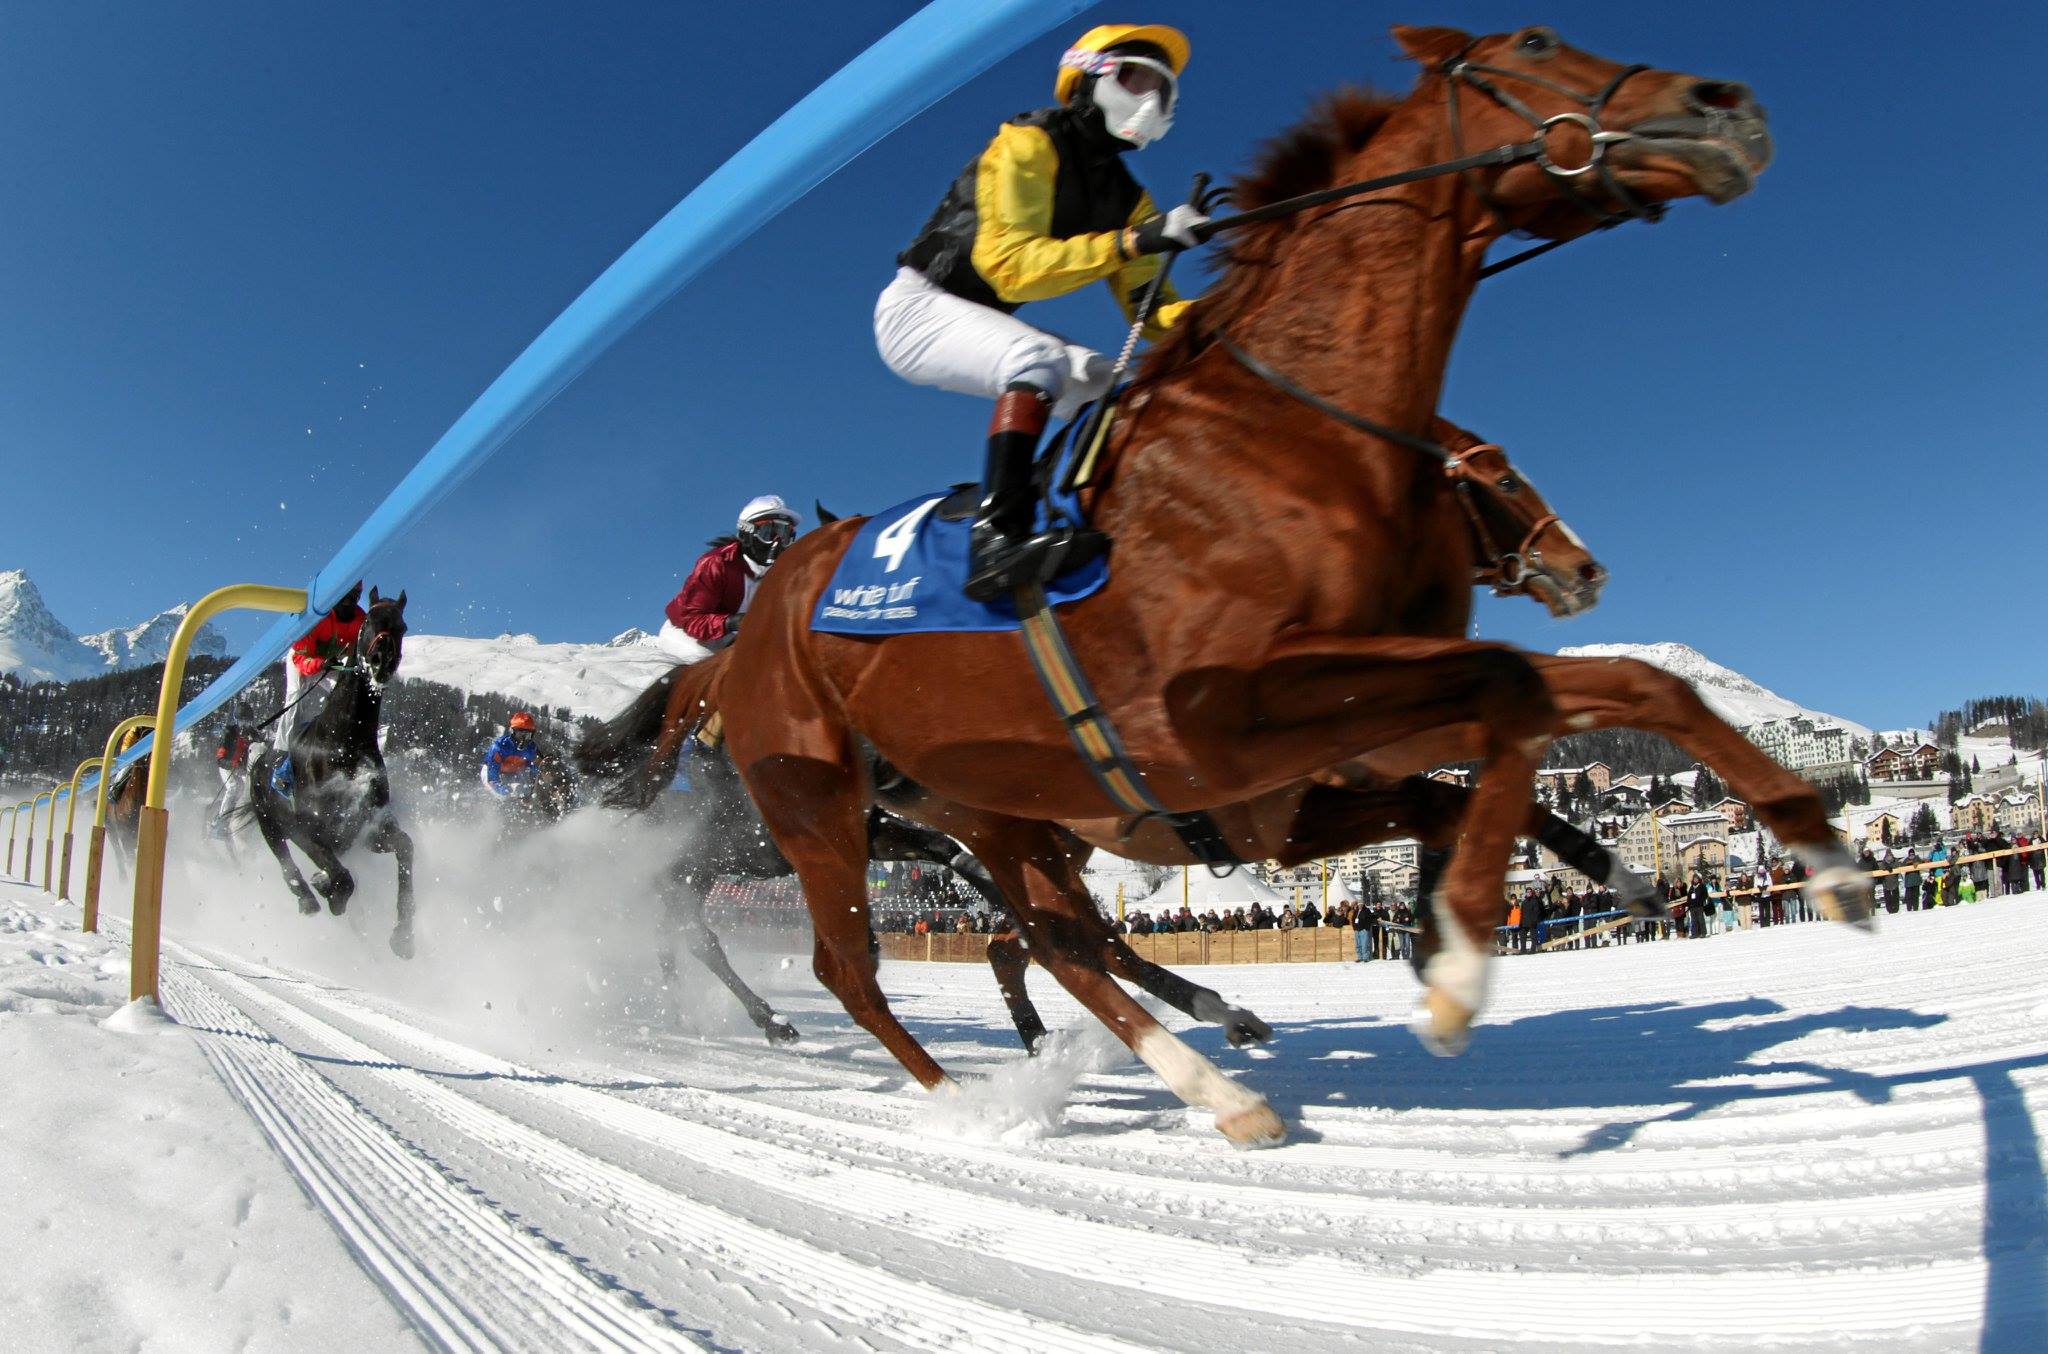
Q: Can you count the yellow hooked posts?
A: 7